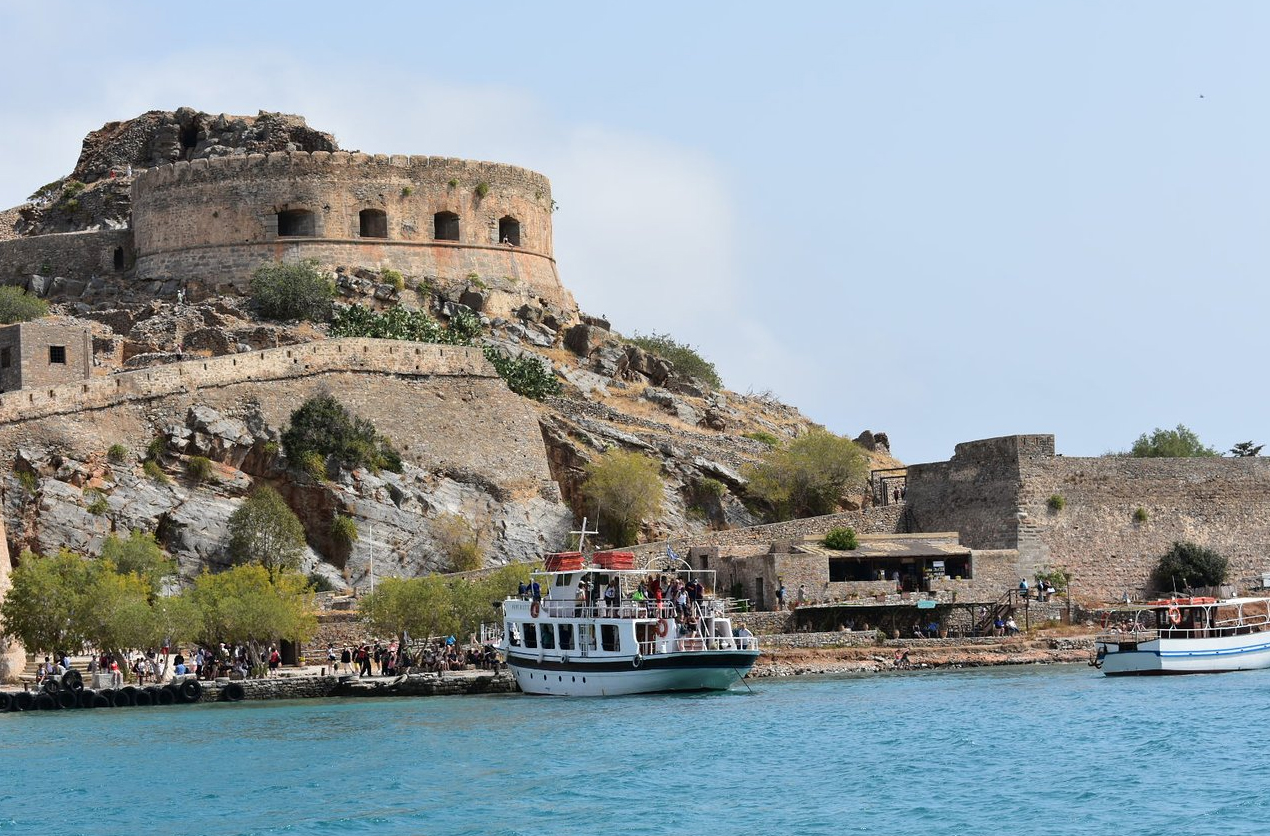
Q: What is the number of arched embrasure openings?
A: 4